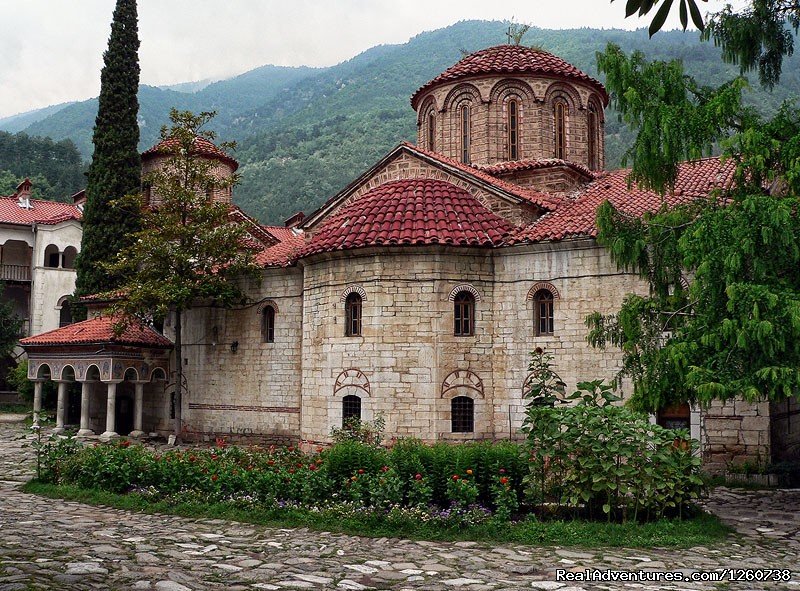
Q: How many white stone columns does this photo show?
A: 5